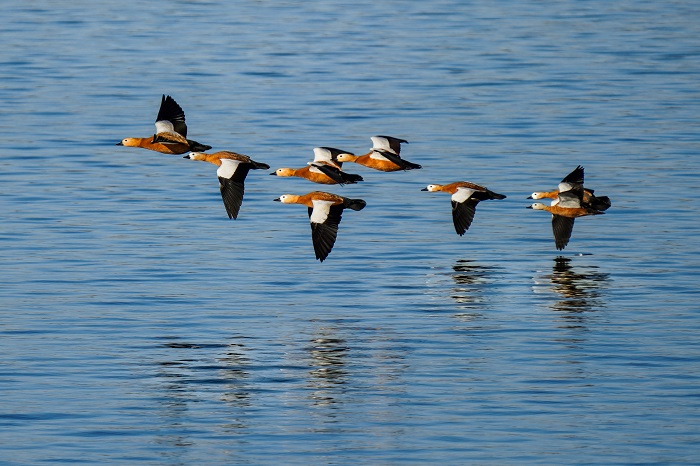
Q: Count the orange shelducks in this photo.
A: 8